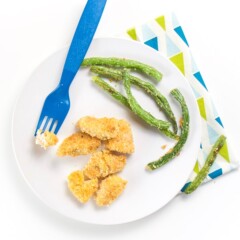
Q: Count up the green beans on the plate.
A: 5